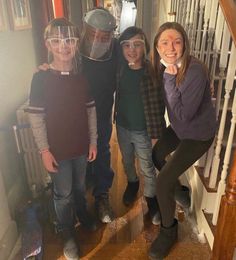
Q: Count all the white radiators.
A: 1